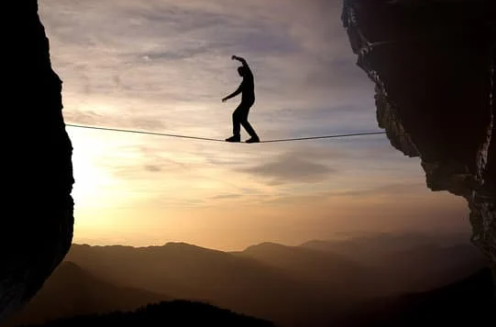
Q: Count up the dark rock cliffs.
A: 2